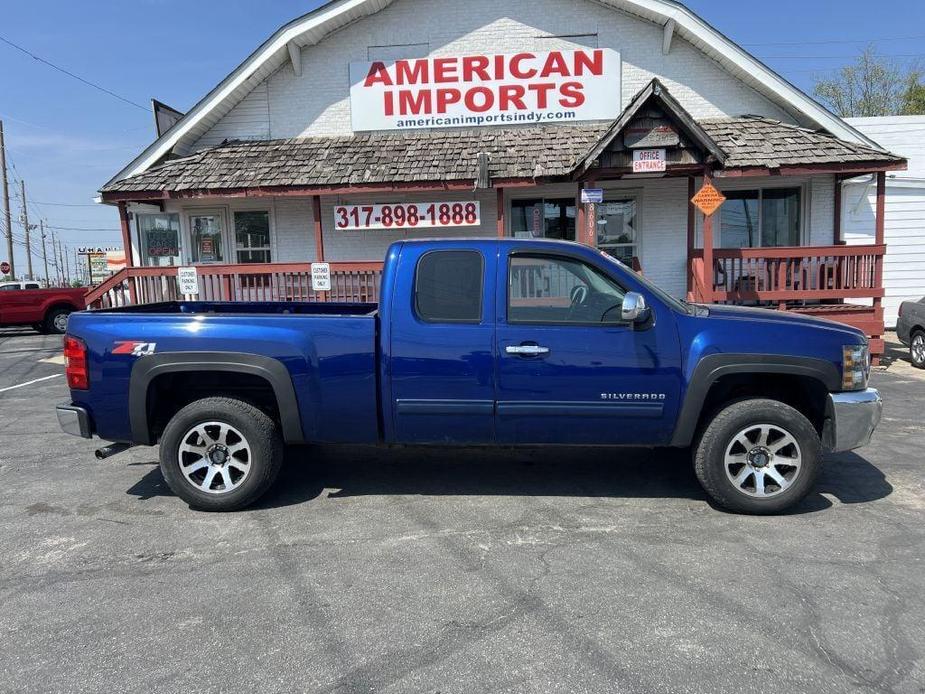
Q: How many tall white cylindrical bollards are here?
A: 0